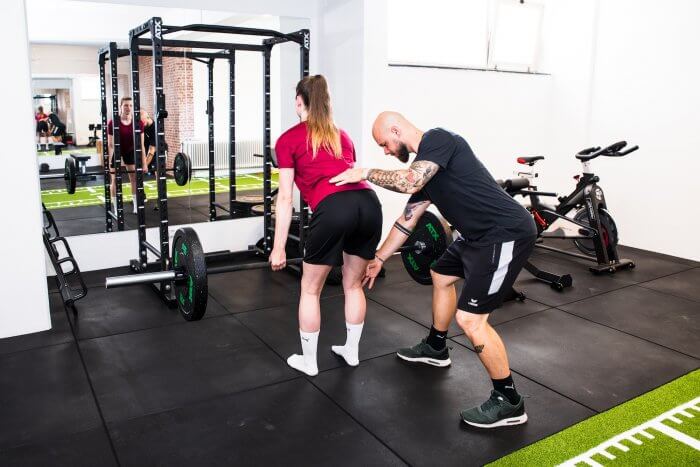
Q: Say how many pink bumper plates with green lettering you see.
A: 0